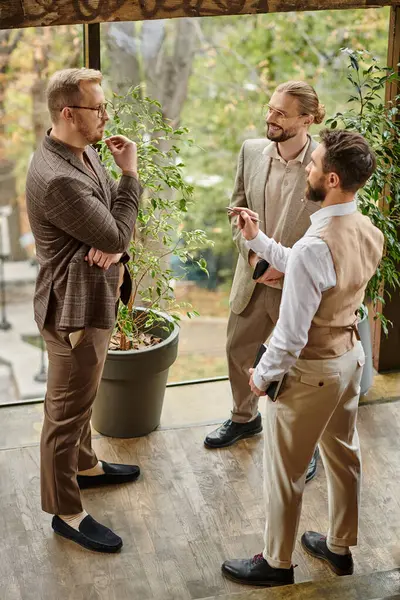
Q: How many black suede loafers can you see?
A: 2